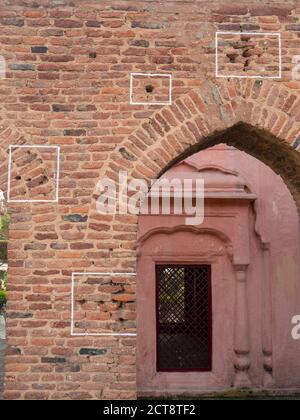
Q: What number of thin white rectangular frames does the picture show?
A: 4